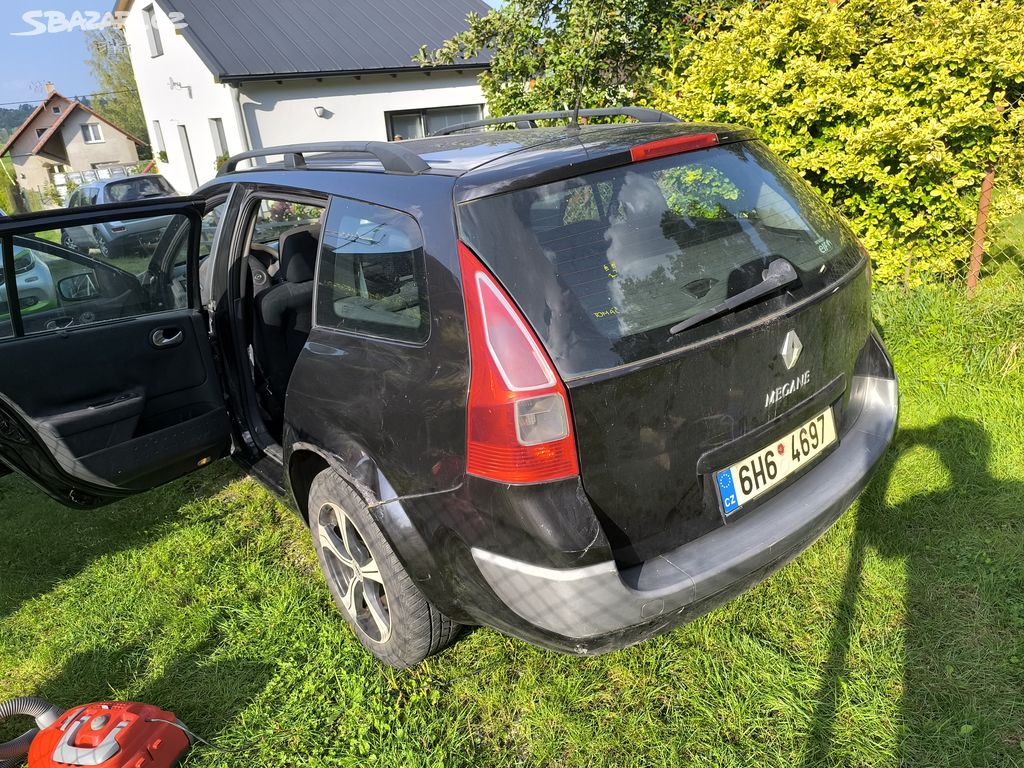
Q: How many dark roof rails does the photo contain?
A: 2